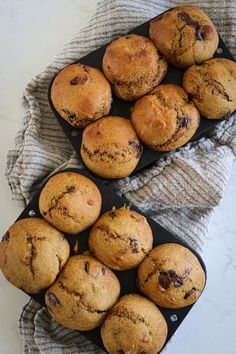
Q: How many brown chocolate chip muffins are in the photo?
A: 12